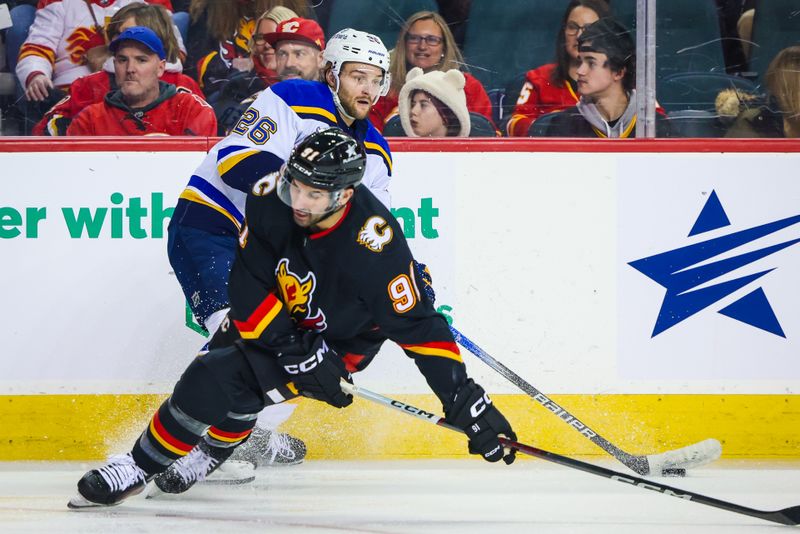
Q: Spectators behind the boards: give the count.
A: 11